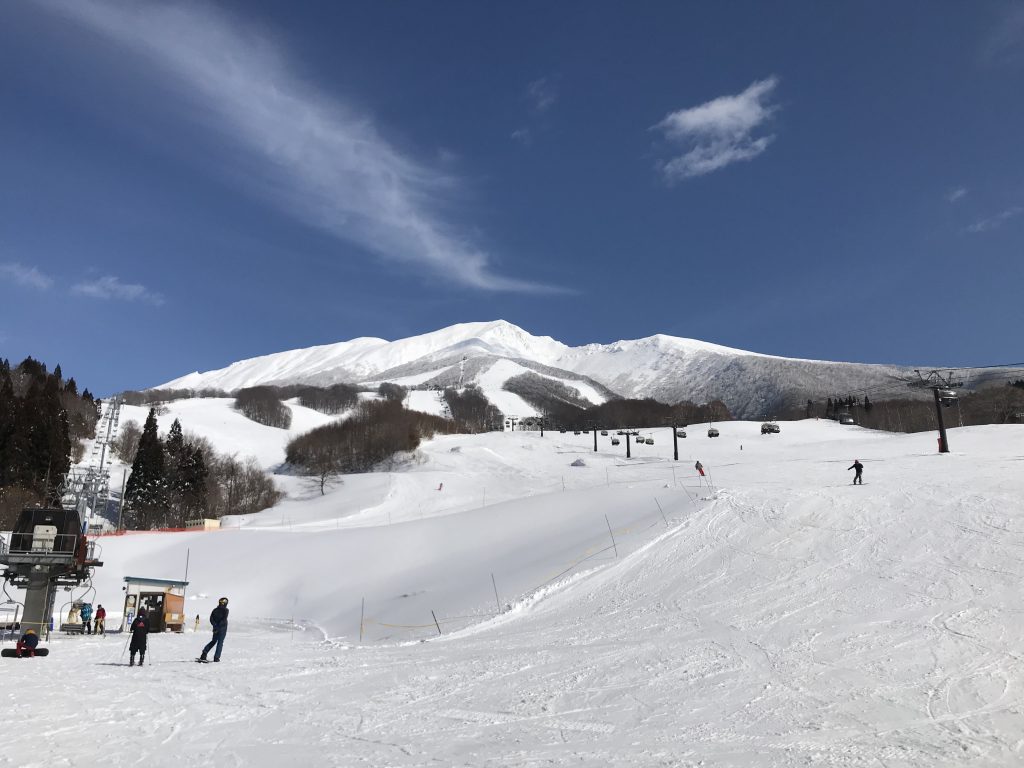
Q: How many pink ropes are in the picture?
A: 0